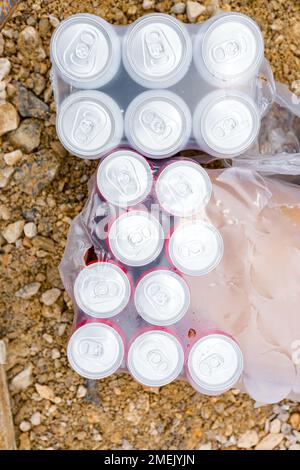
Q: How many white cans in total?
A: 6